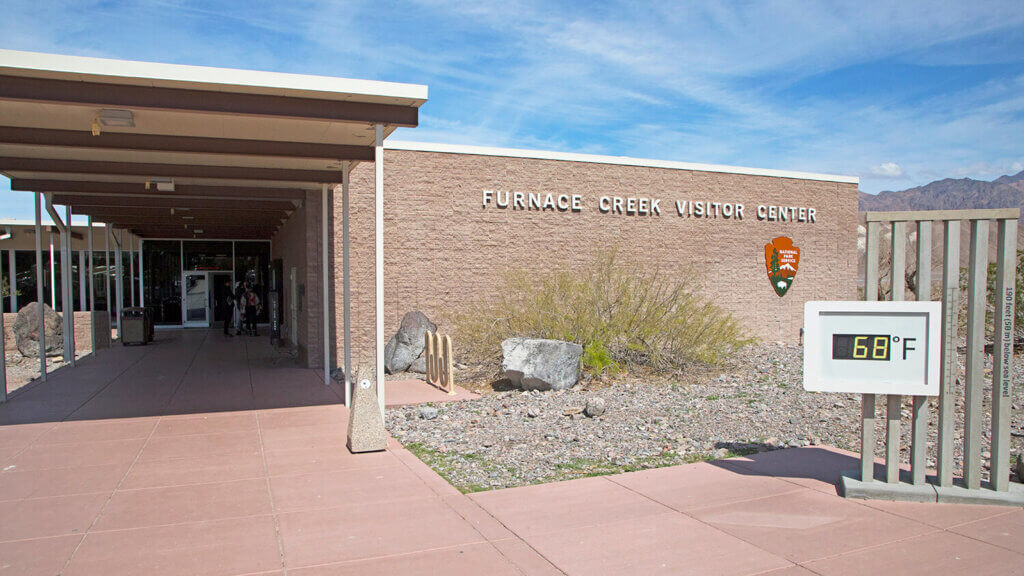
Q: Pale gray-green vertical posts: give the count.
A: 6